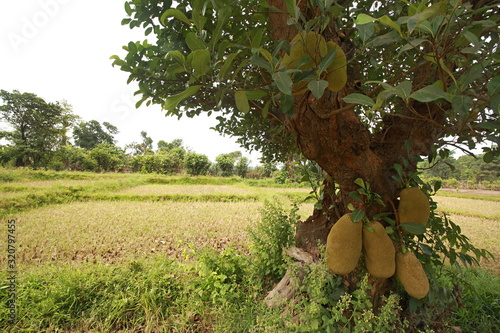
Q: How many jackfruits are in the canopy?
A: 3